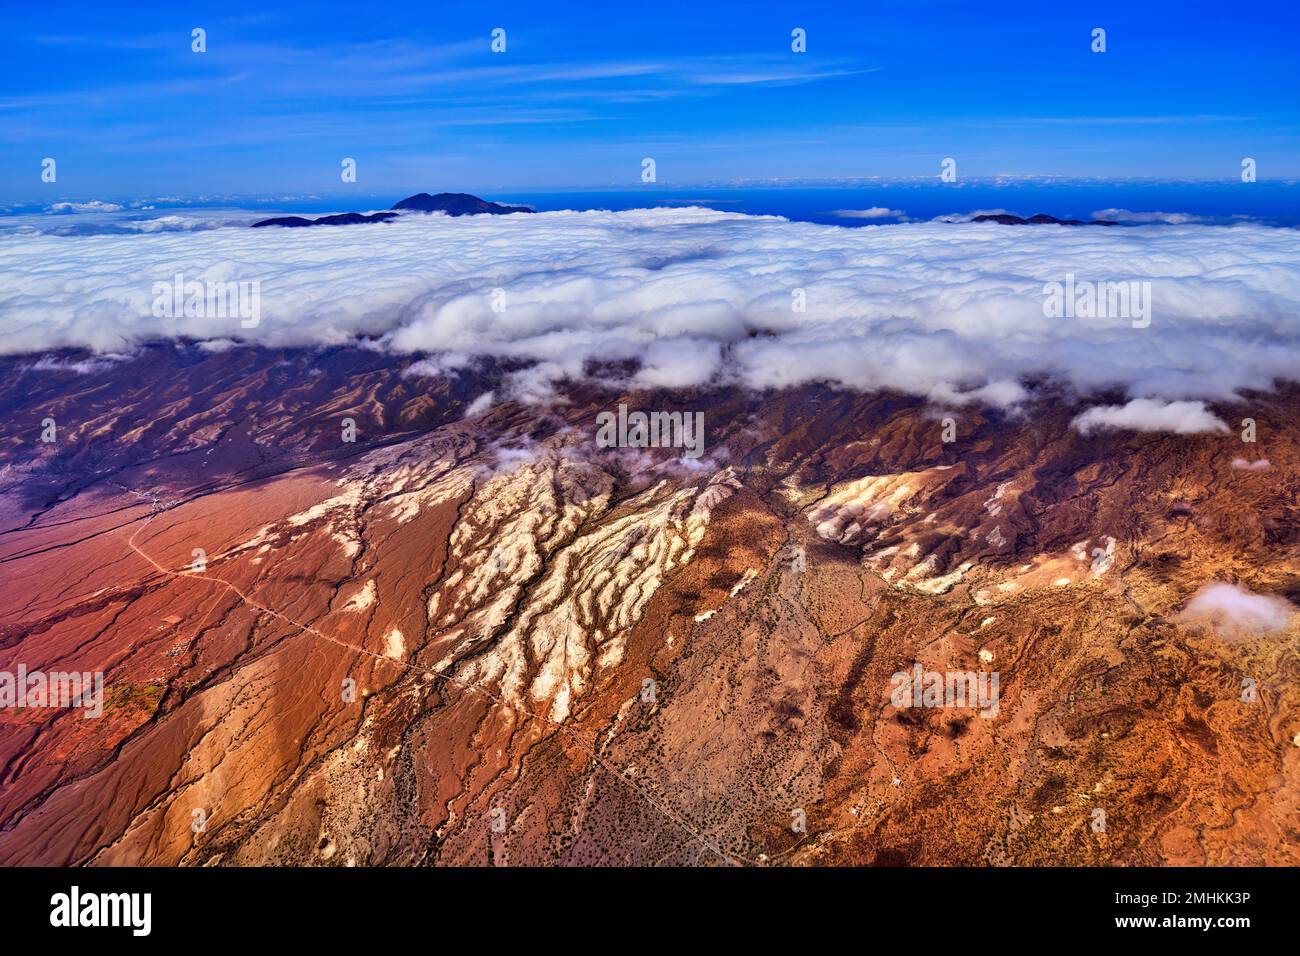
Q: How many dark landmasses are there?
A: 3